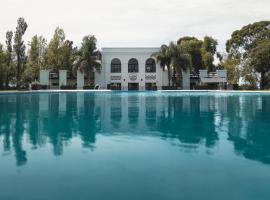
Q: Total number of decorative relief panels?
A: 3